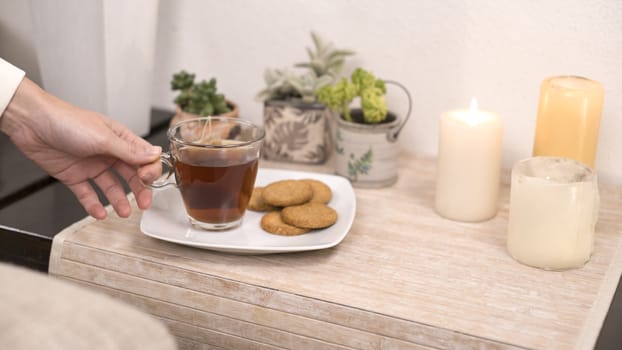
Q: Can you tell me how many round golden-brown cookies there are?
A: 5